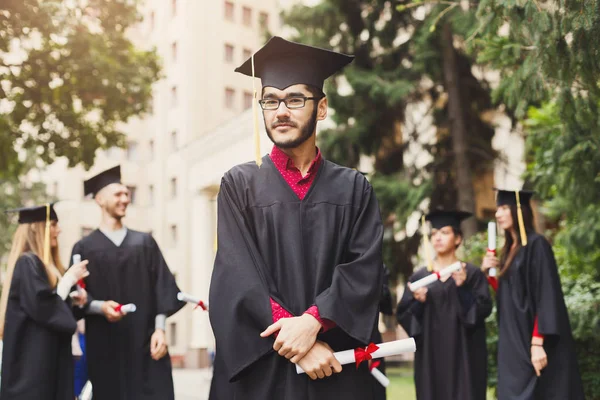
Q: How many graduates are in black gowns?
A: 5